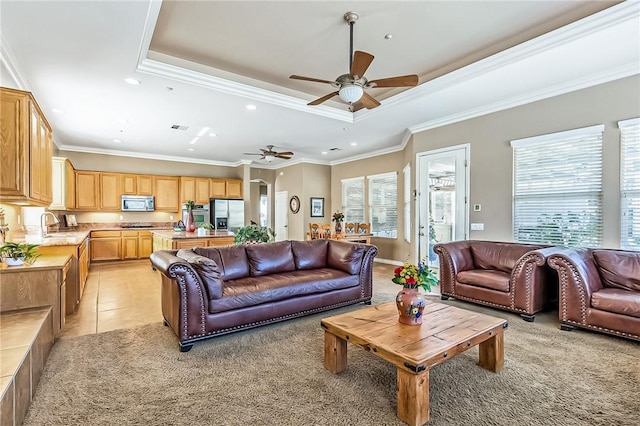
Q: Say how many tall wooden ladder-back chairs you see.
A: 4